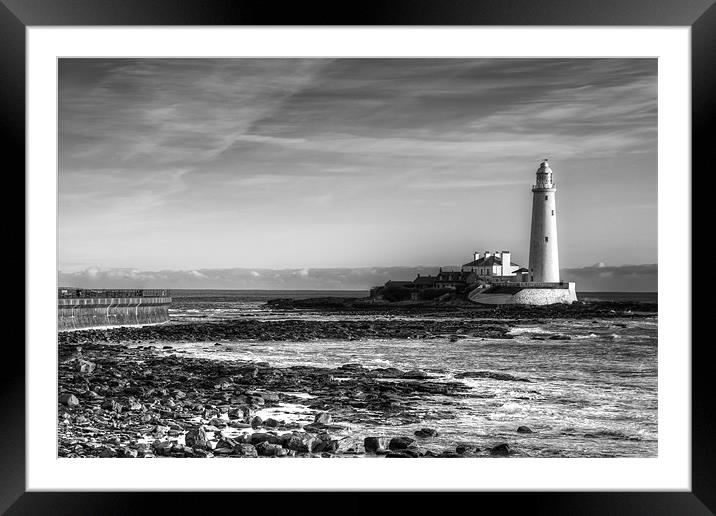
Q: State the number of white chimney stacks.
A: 4